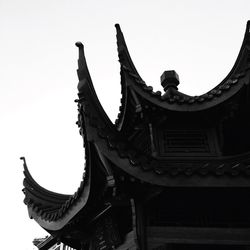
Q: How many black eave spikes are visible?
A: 4